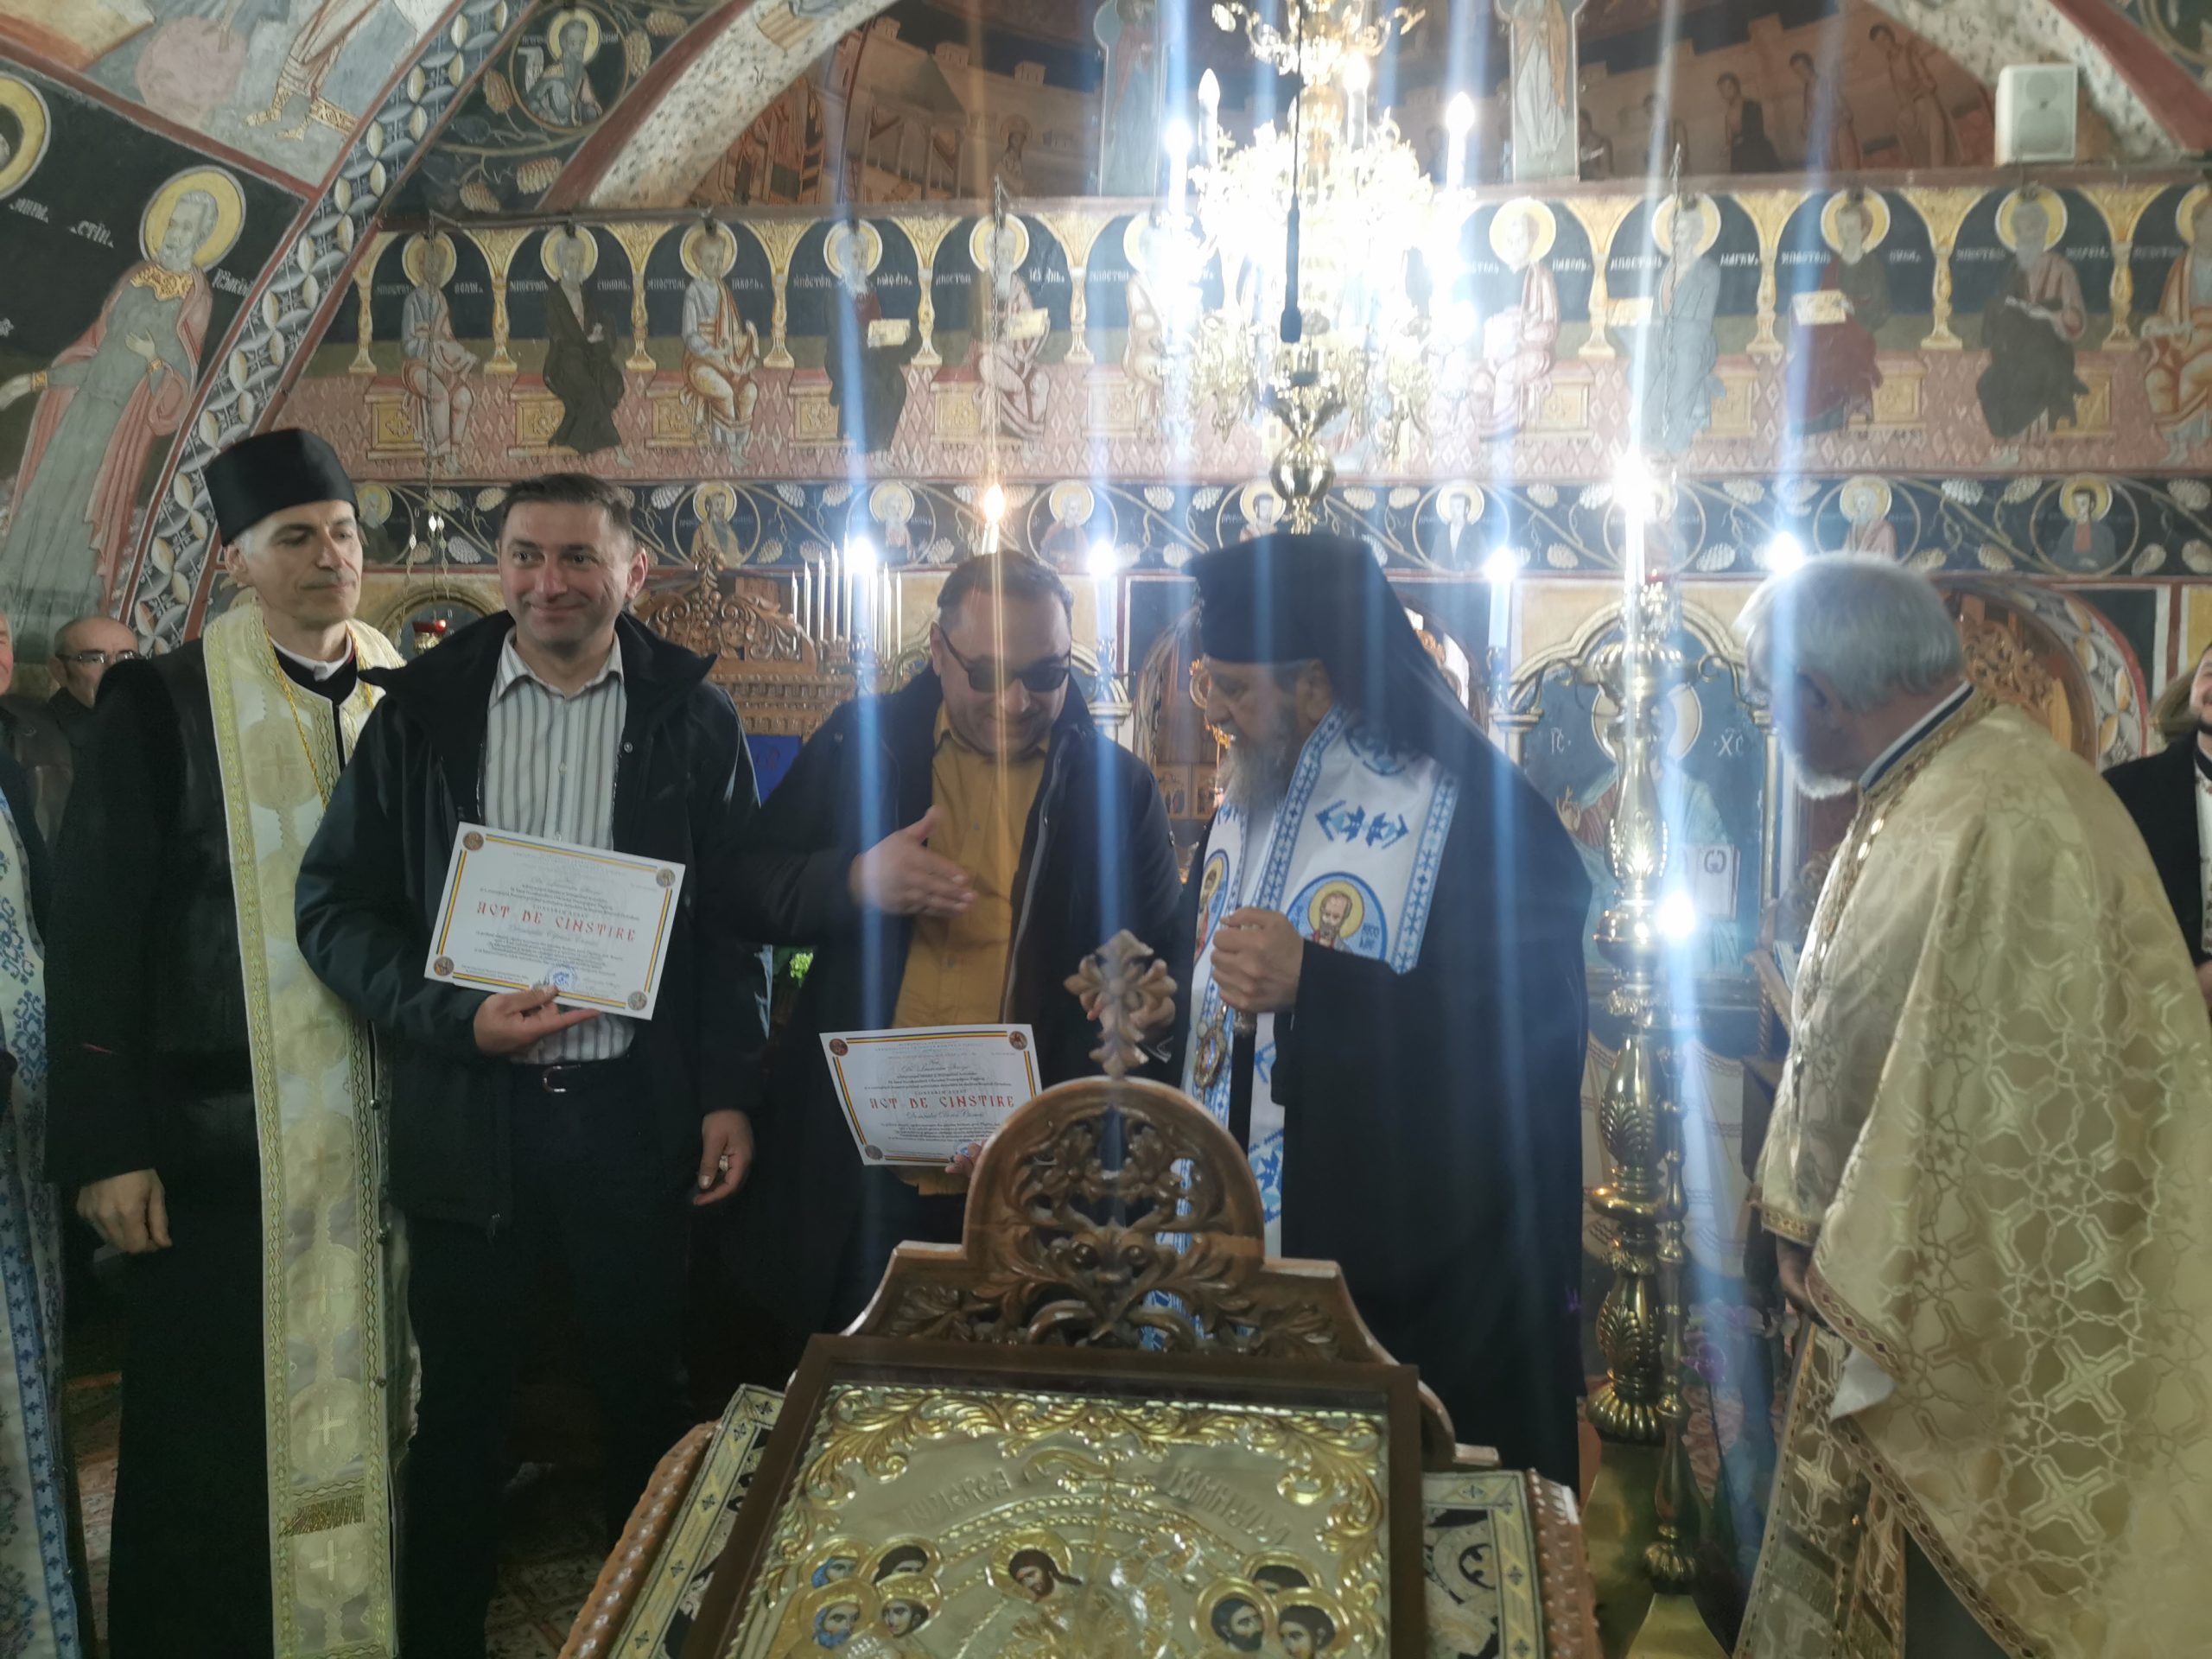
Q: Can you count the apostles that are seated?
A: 11